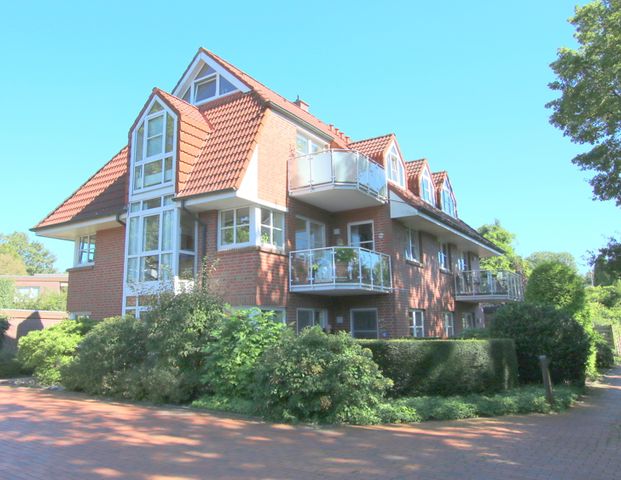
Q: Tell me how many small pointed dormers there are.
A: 3